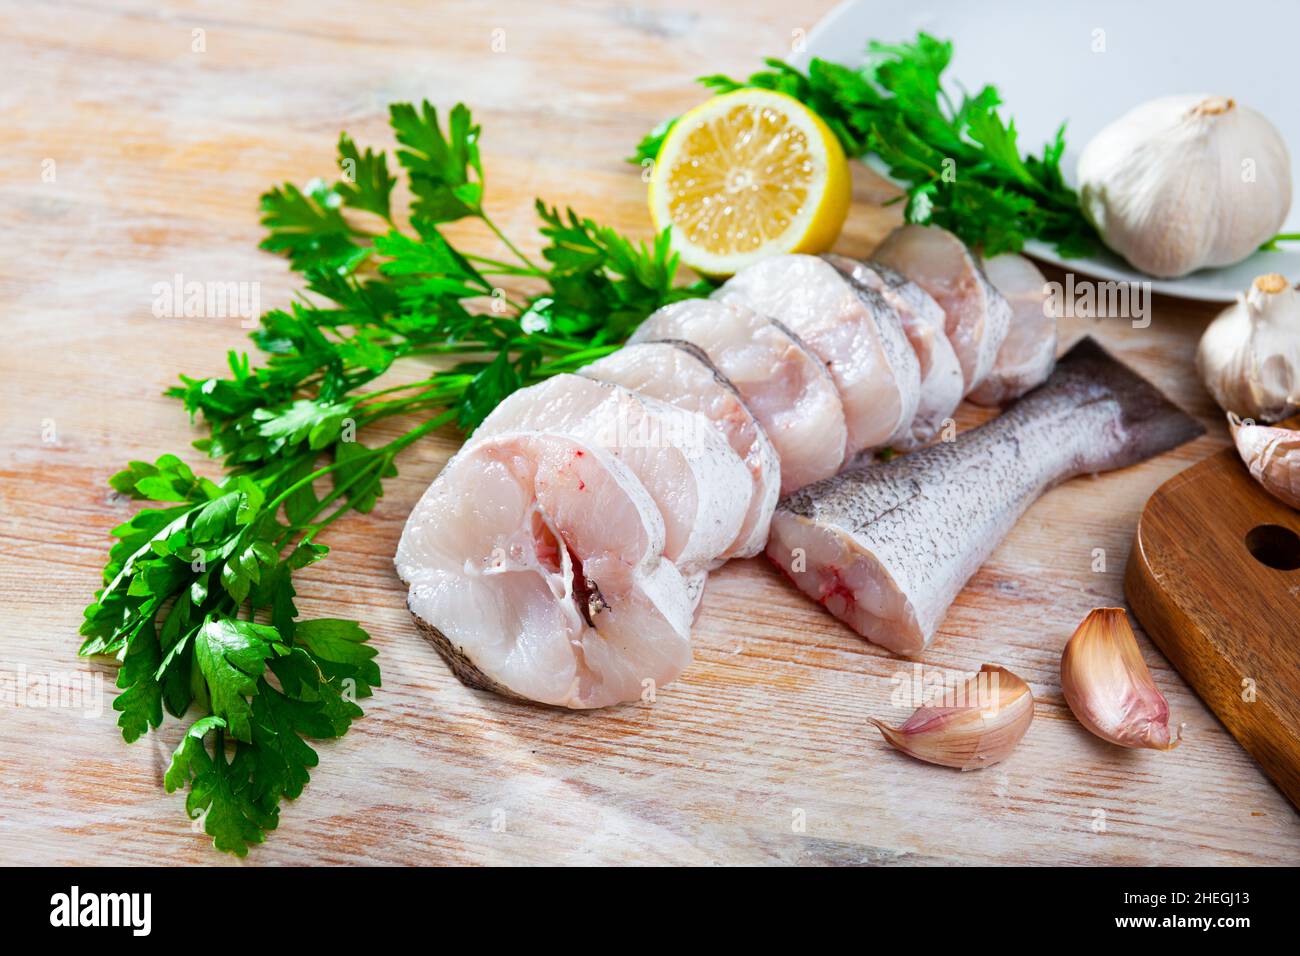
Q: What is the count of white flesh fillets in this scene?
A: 8